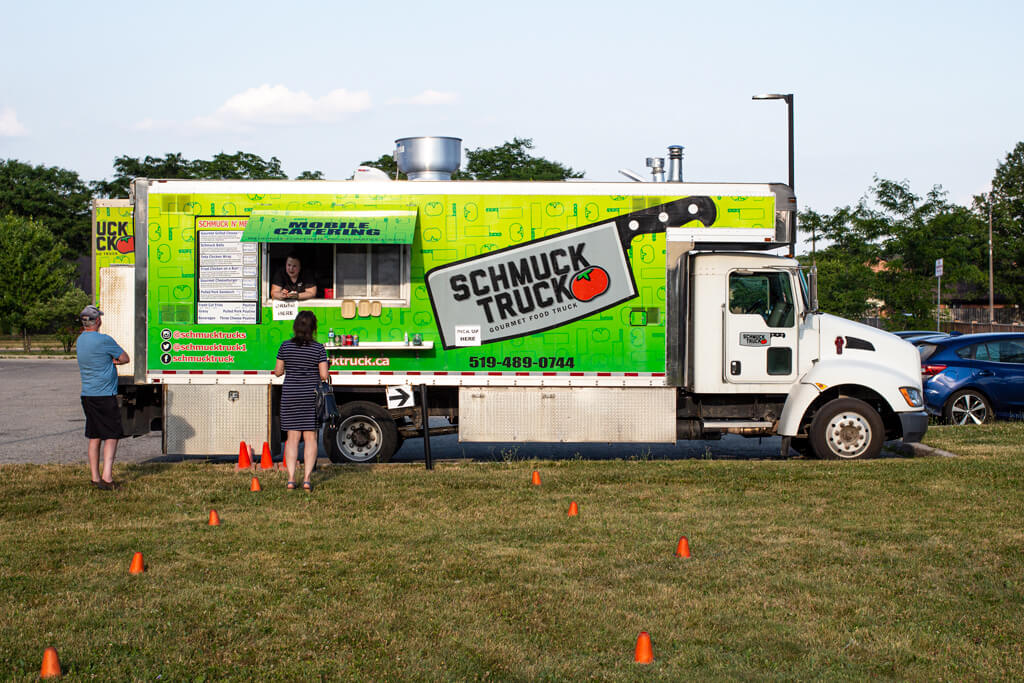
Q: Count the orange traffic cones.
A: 11